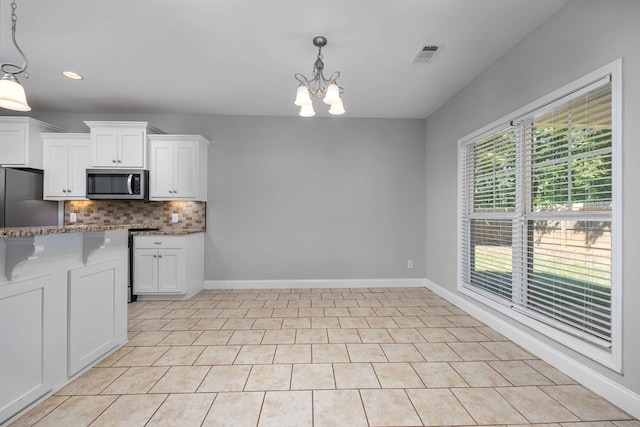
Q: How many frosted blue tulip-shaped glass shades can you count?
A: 0